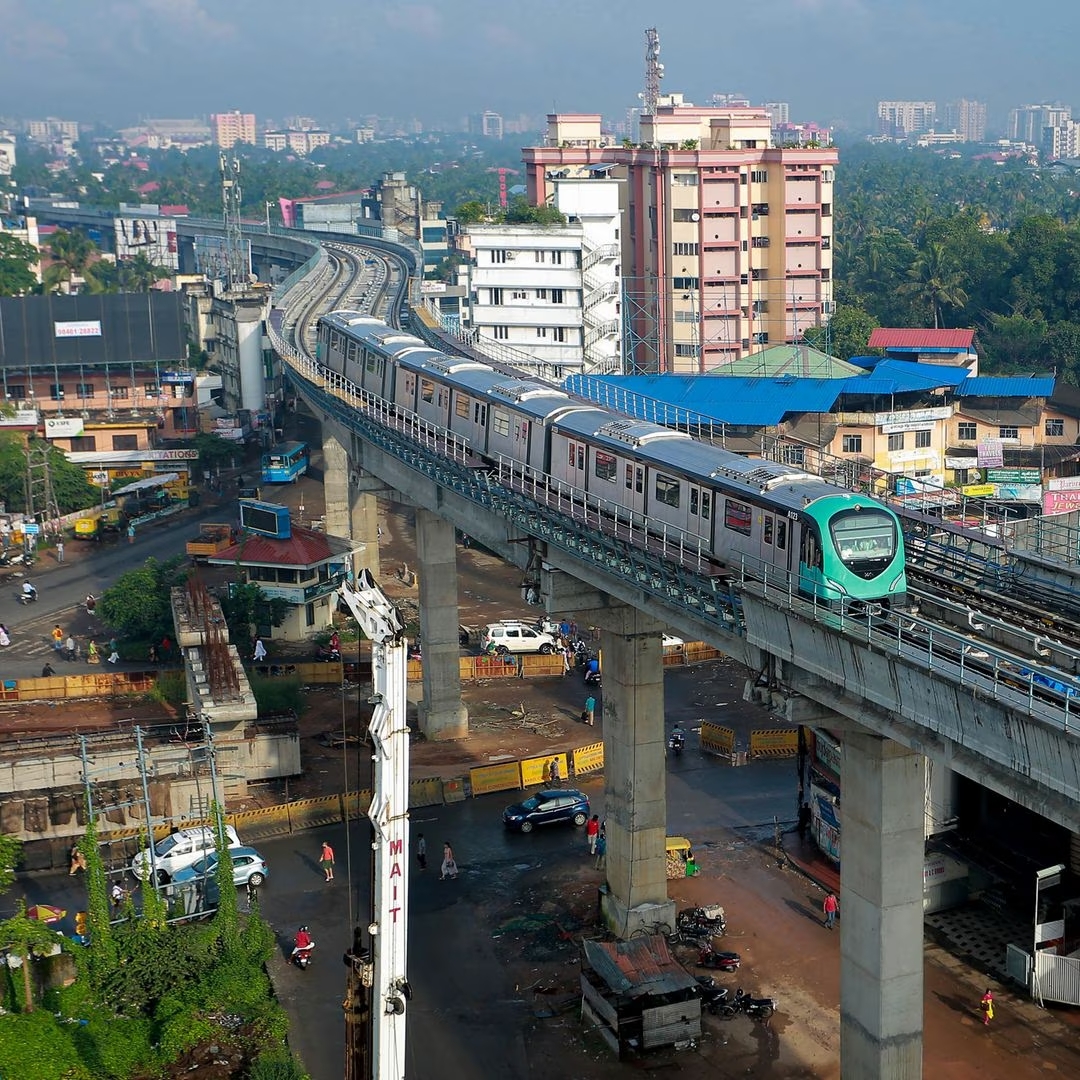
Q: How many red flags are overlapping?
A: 0